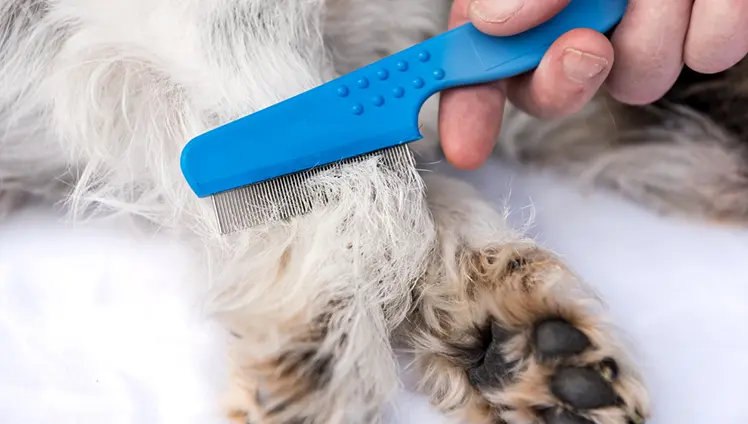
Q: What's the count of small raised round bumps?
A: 10